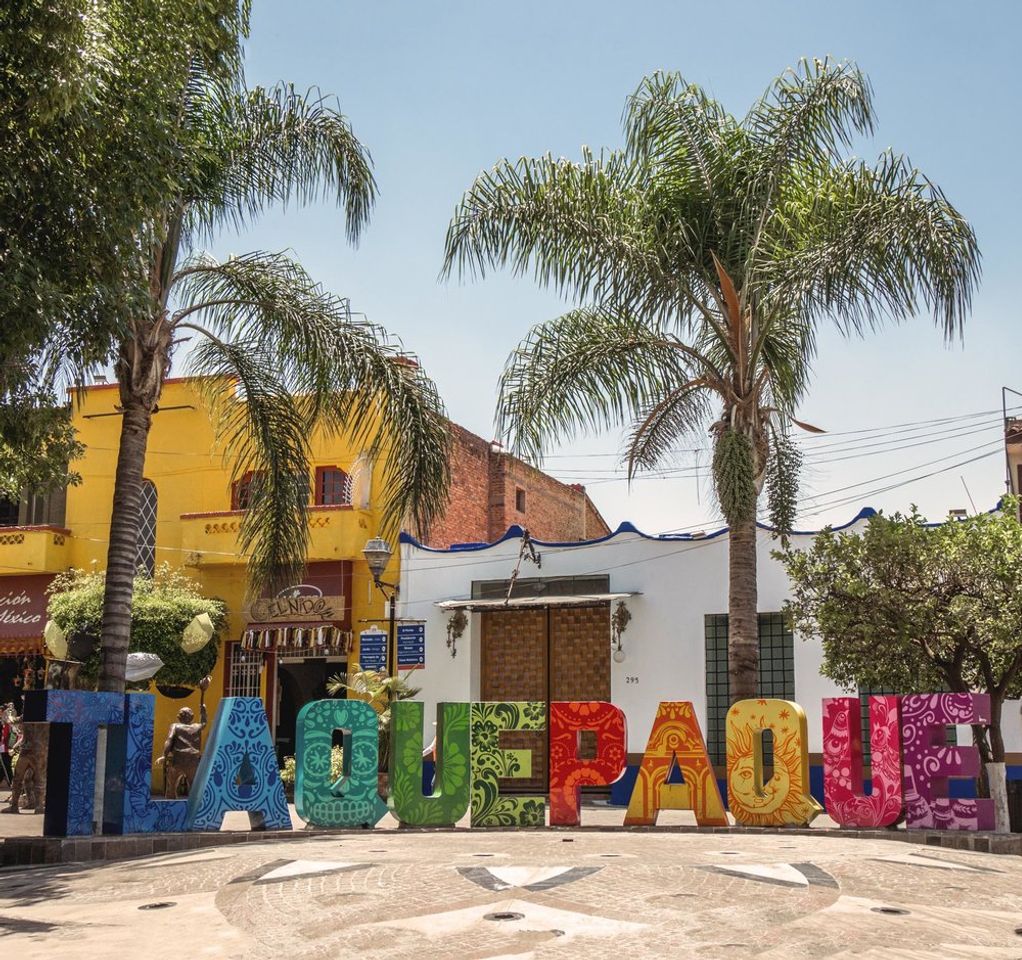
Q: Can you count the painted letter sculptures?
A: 11